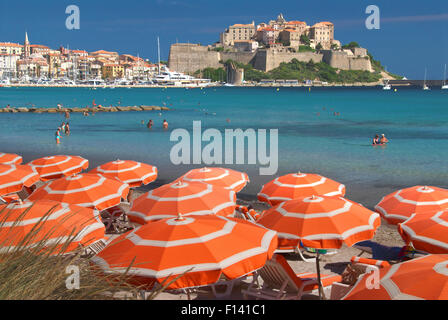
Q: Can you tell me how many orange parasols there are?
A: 14